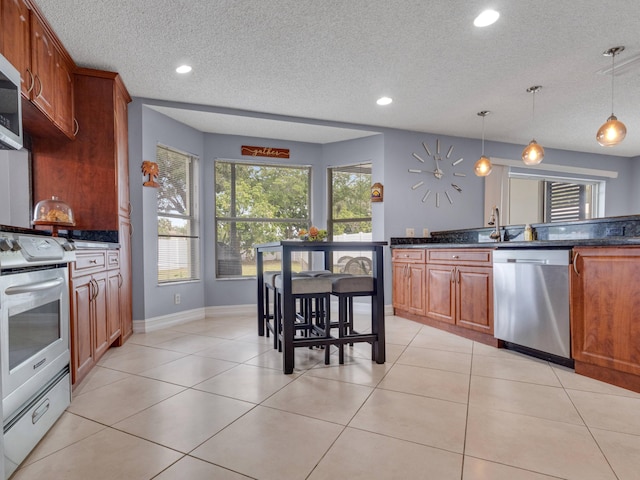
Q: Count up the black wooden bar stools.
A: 4